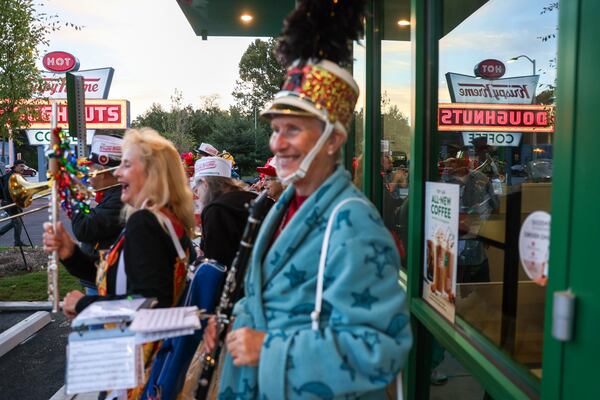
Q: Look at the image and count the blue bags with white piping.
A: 1